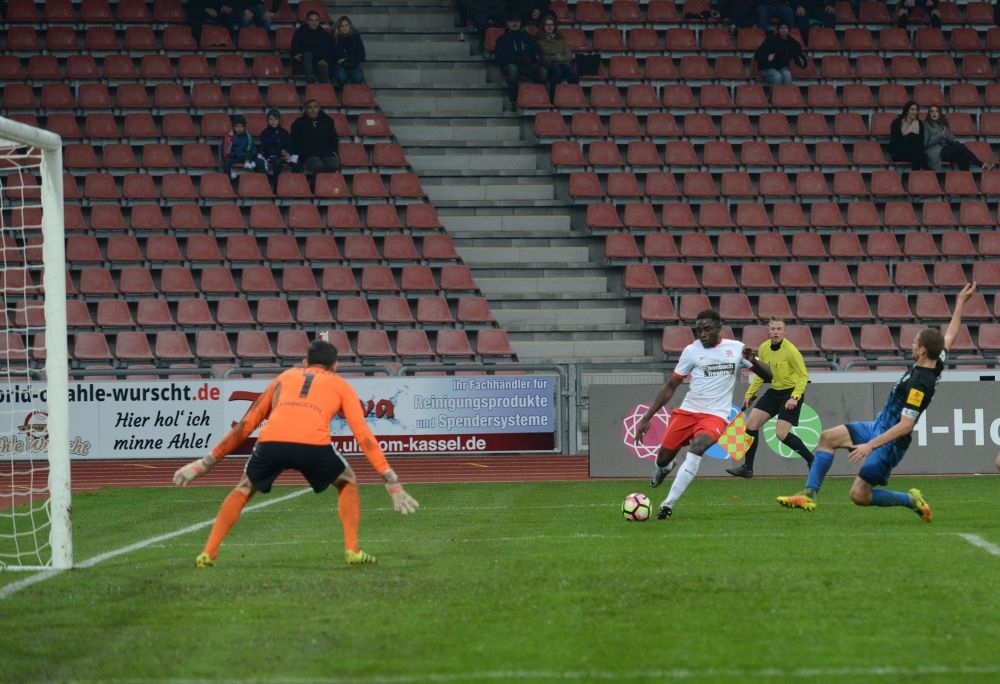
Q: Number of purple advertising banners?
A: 1